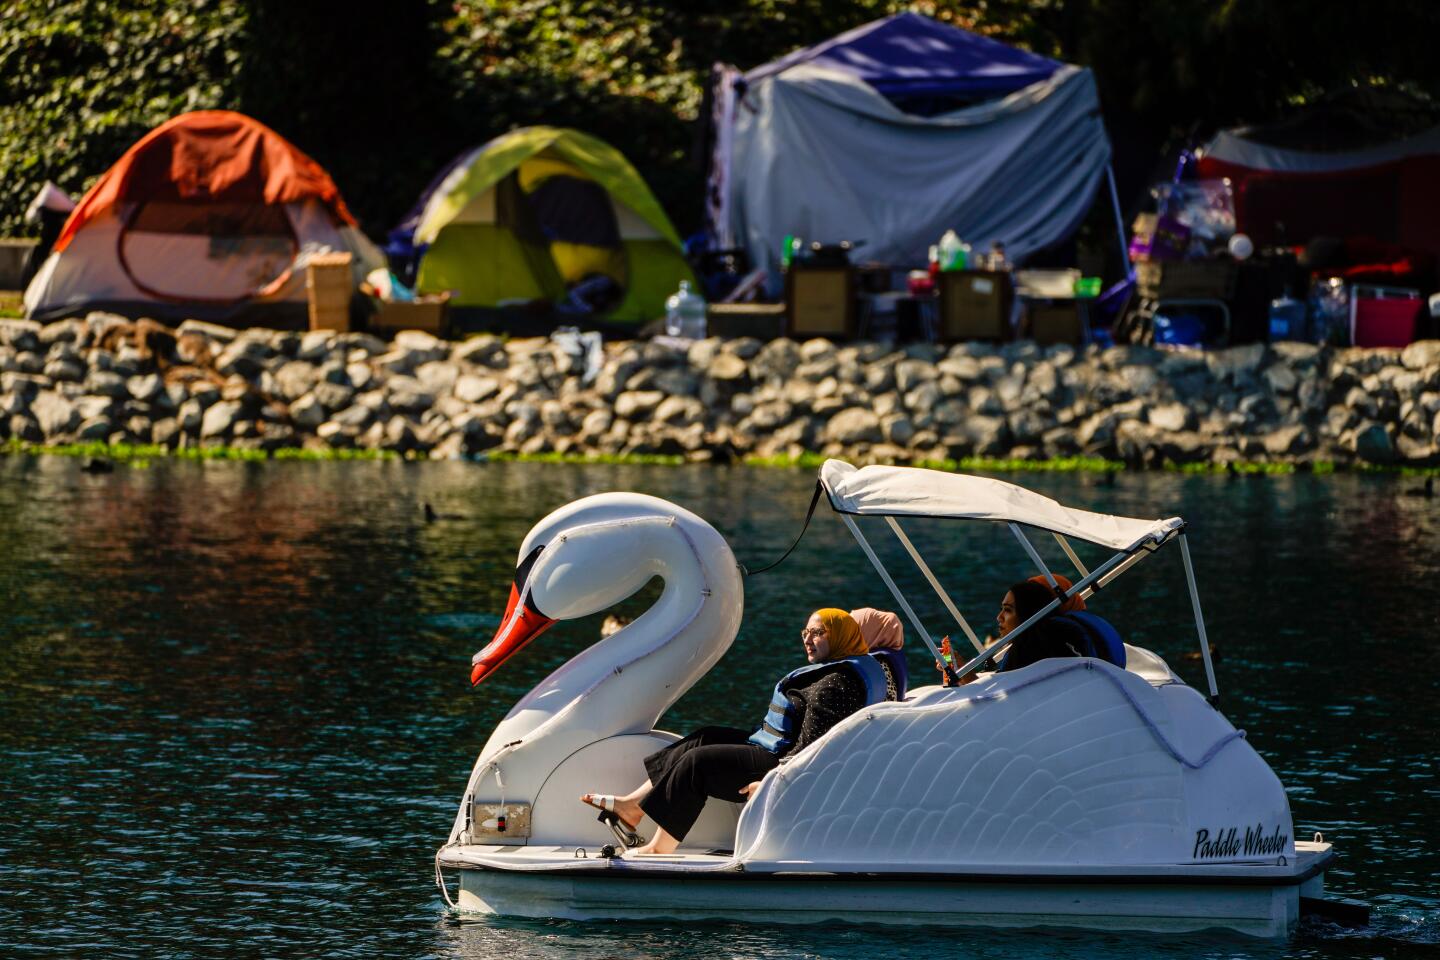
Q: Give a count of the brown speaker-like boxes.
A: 2